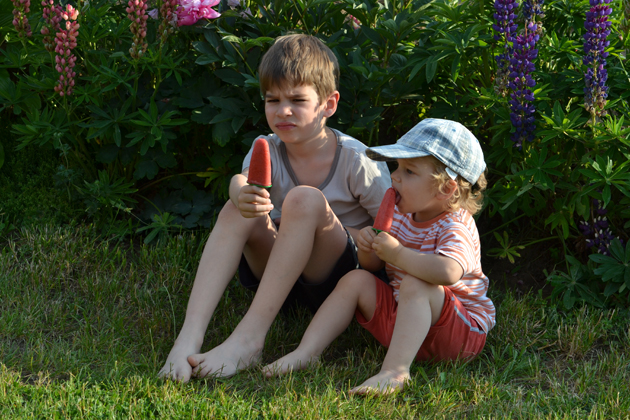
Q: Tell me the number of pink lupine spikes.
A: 5